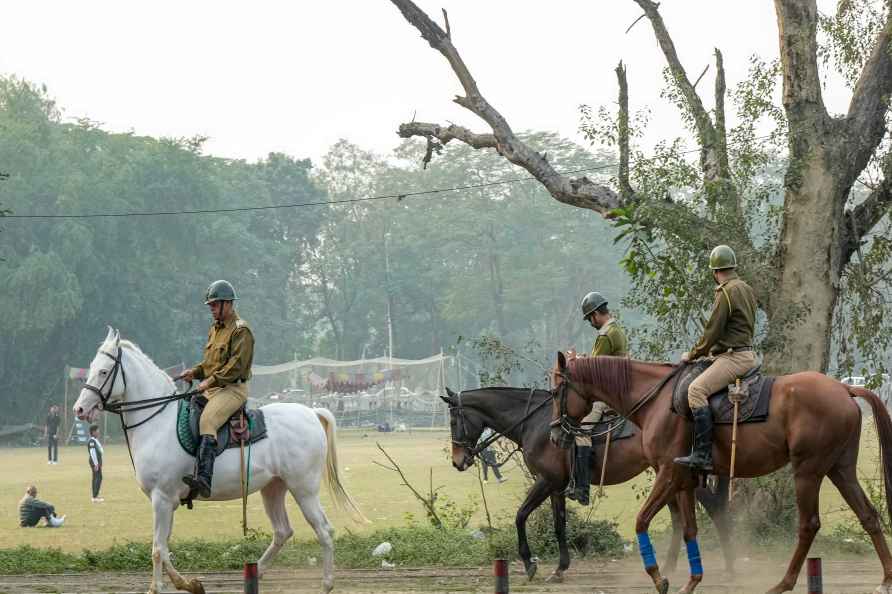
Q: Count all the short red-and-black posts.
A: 3